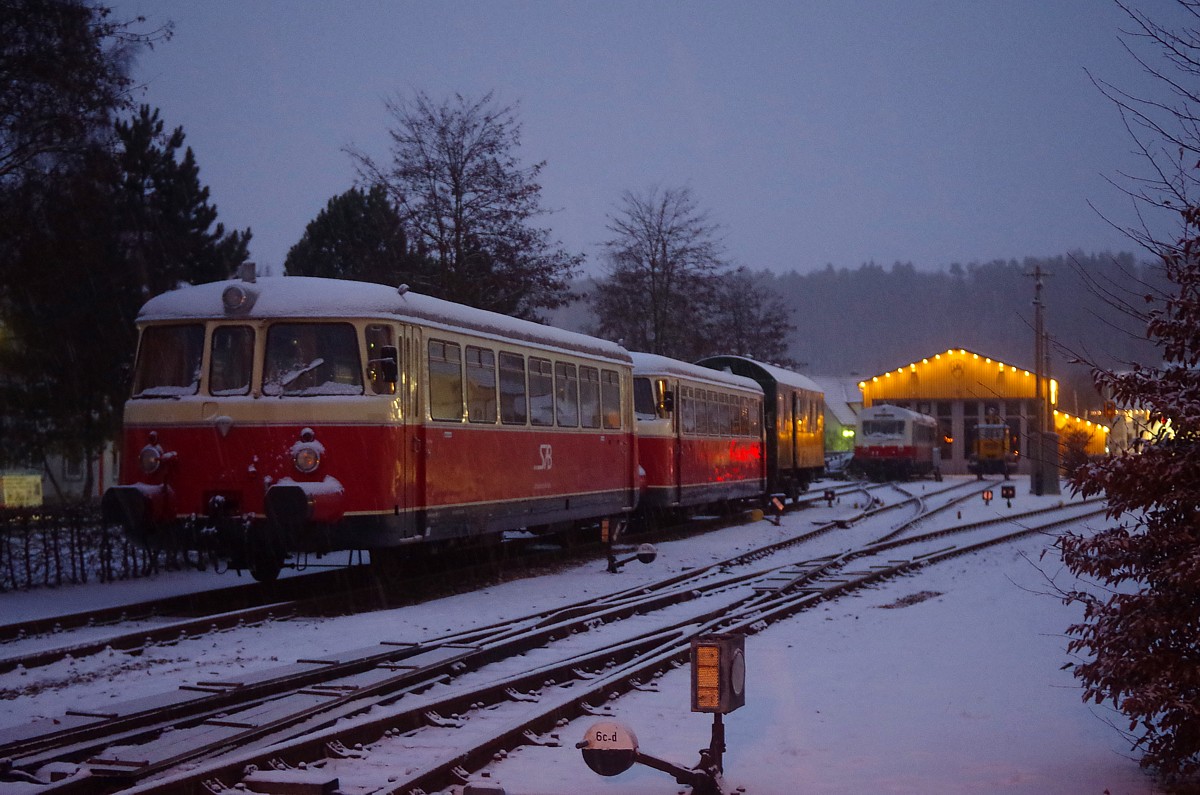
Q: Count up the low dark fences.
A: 1